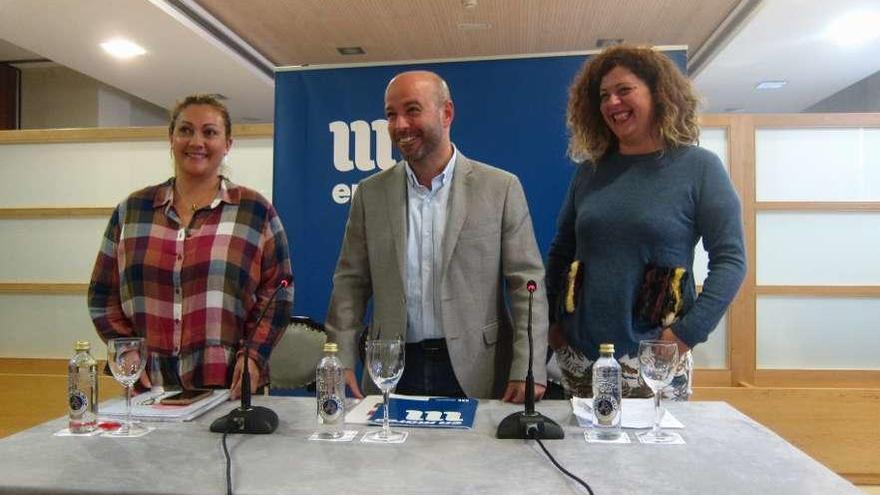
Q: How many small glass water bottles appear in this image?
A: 3